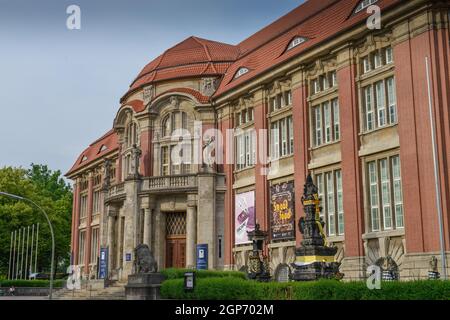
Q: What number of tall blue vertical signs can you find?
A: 2